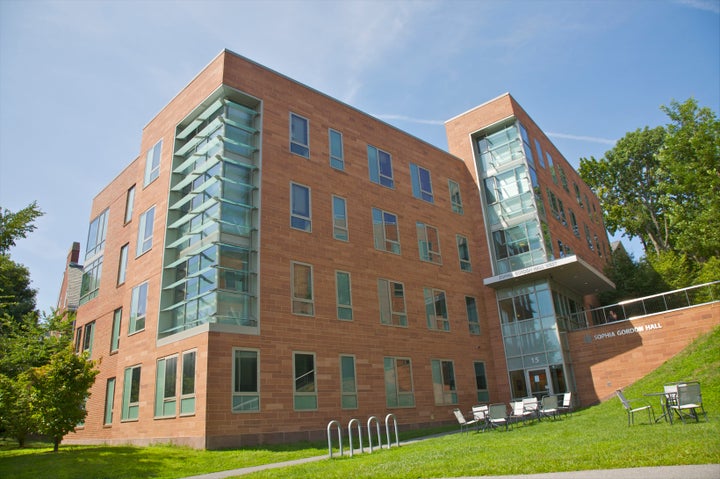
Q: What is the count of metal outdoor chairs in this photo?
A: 11